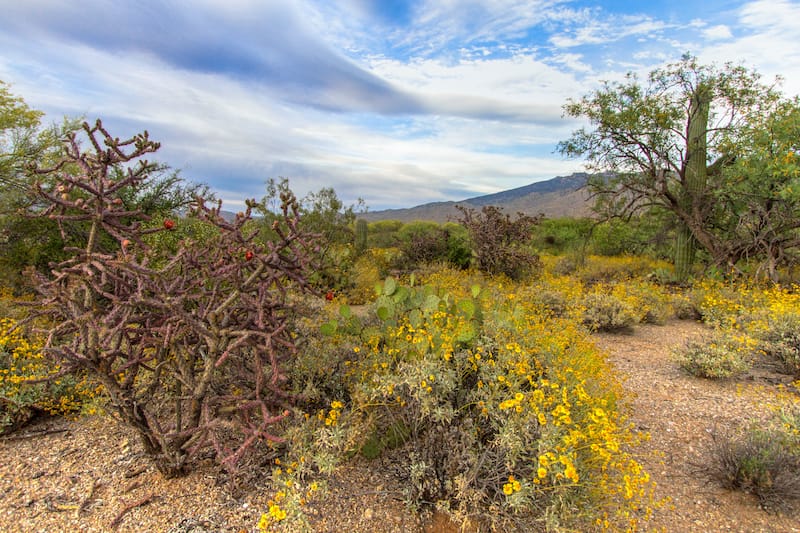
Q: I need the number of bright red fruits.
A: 3